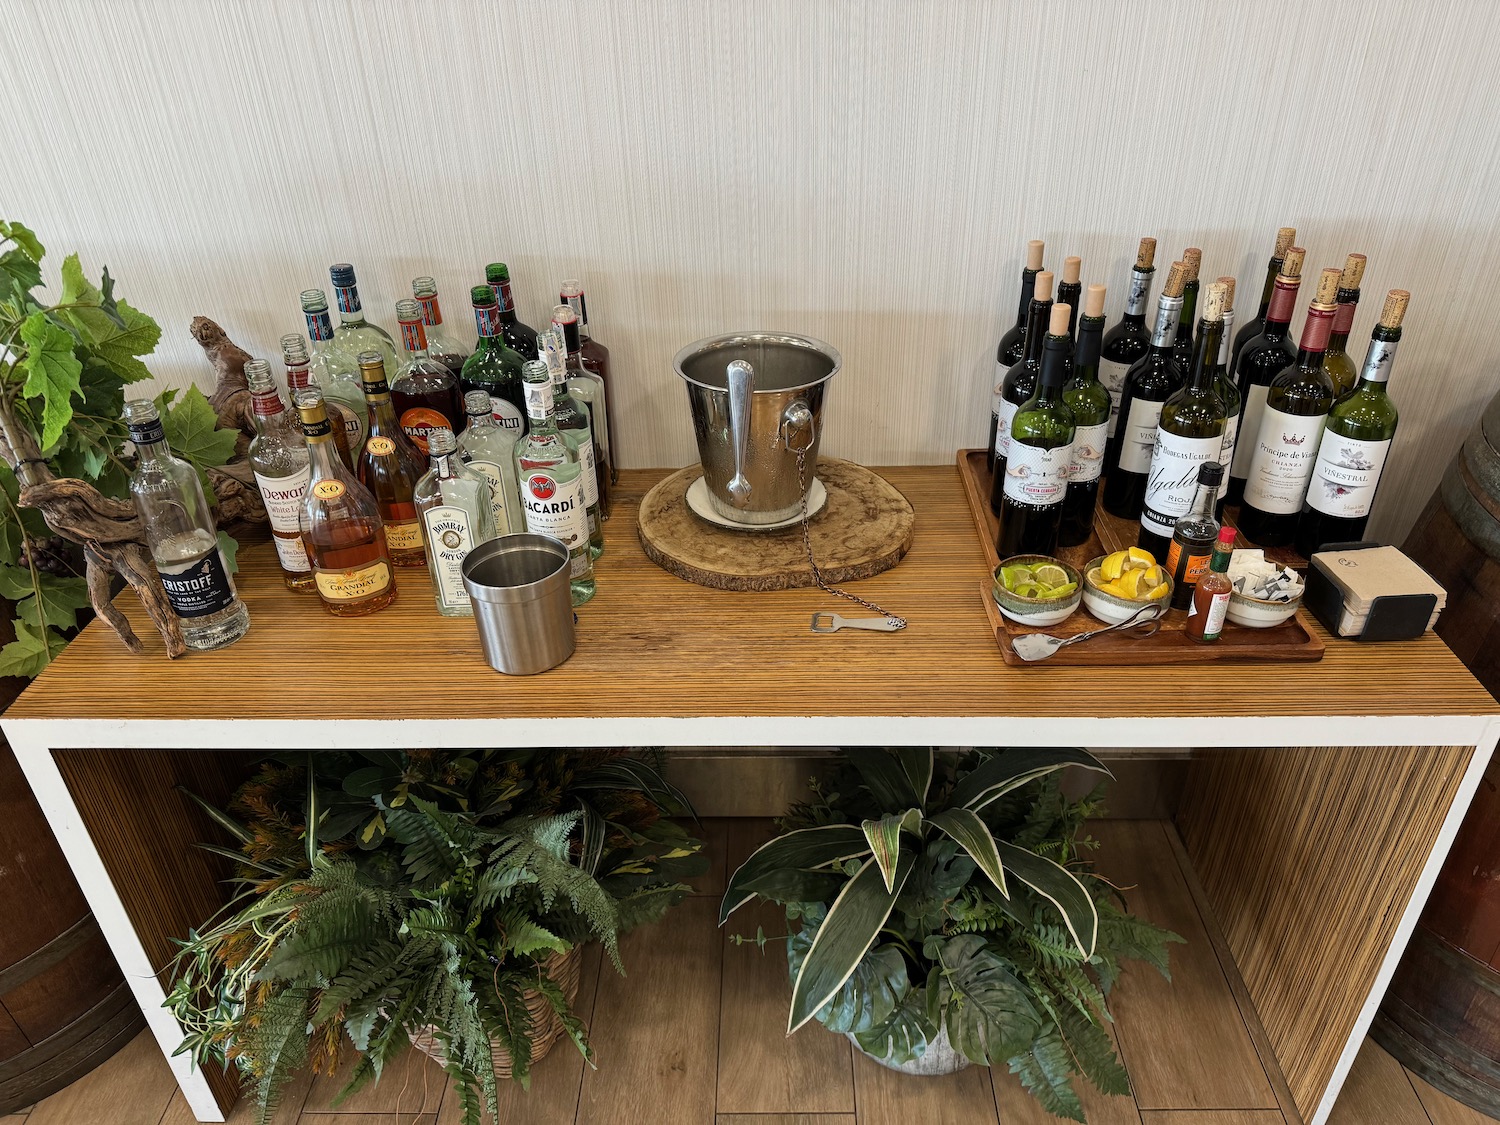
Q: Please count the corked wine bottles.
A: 15